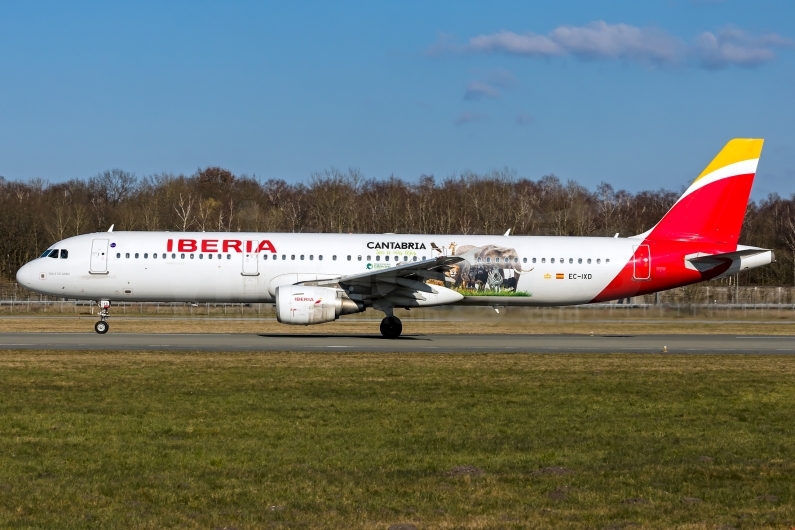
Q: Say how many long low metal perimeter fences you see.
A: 1